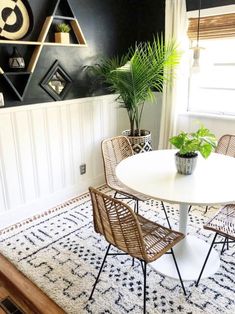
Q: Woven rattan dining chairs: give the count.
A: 4